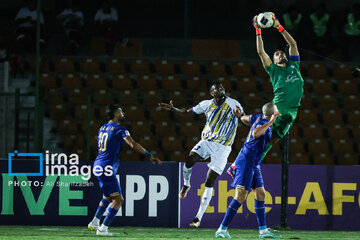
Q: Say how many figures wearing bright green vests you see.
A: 3